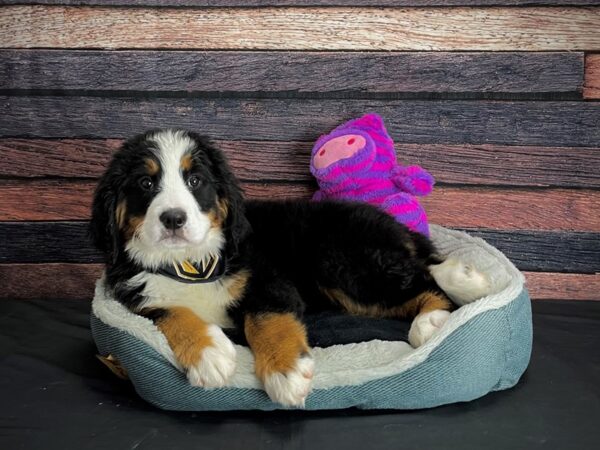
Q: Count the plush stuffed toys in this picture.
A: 1